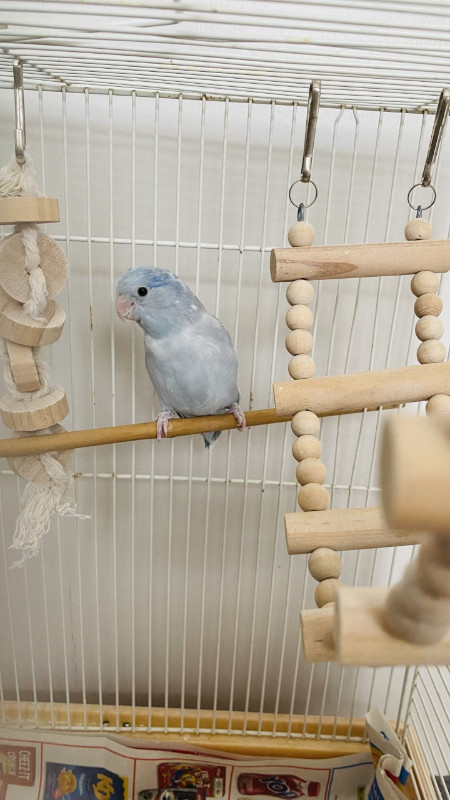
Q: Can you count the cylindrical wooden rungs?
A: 6